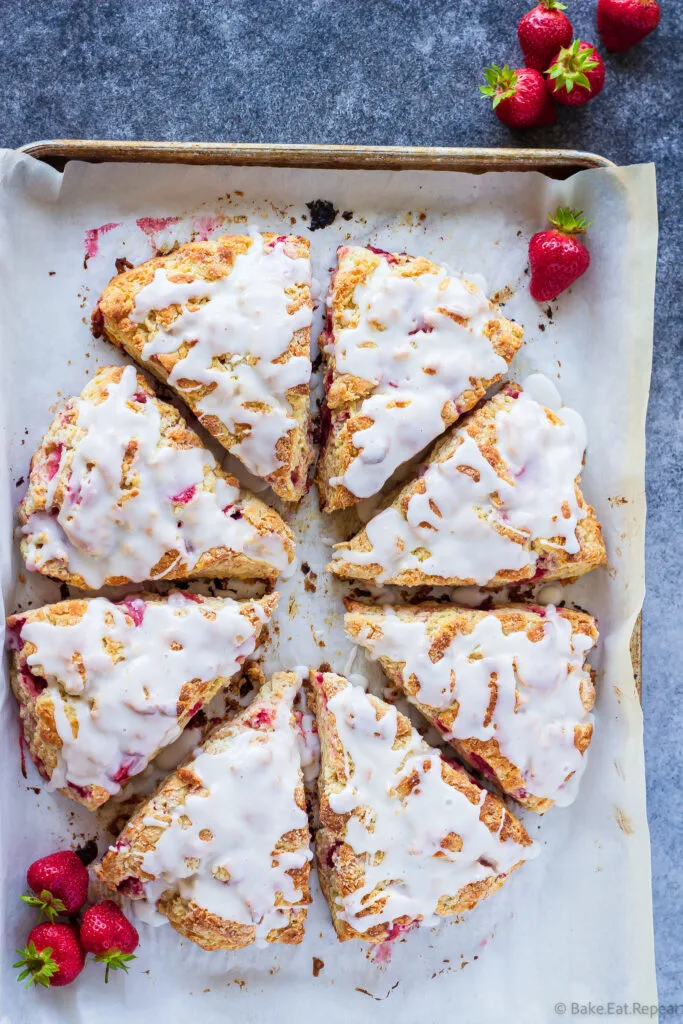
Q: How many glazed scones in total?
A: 8